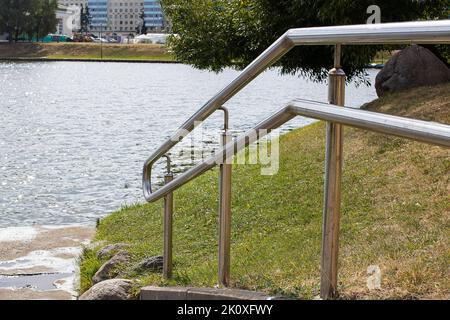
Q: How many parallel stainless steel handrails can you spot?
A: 2